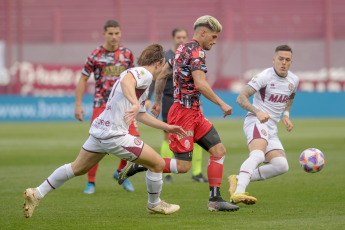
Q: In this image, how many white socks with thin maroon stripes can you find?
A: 4